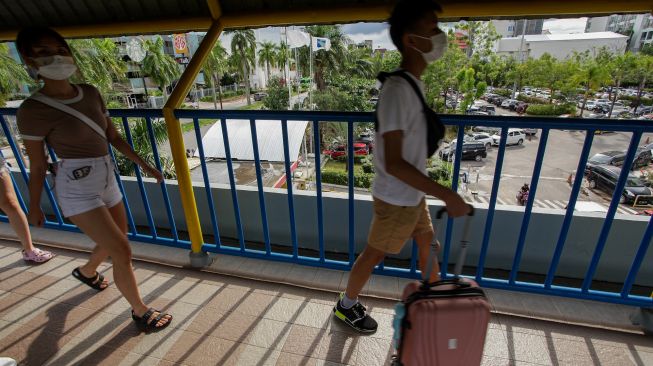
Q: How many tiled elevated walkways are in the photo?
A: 1